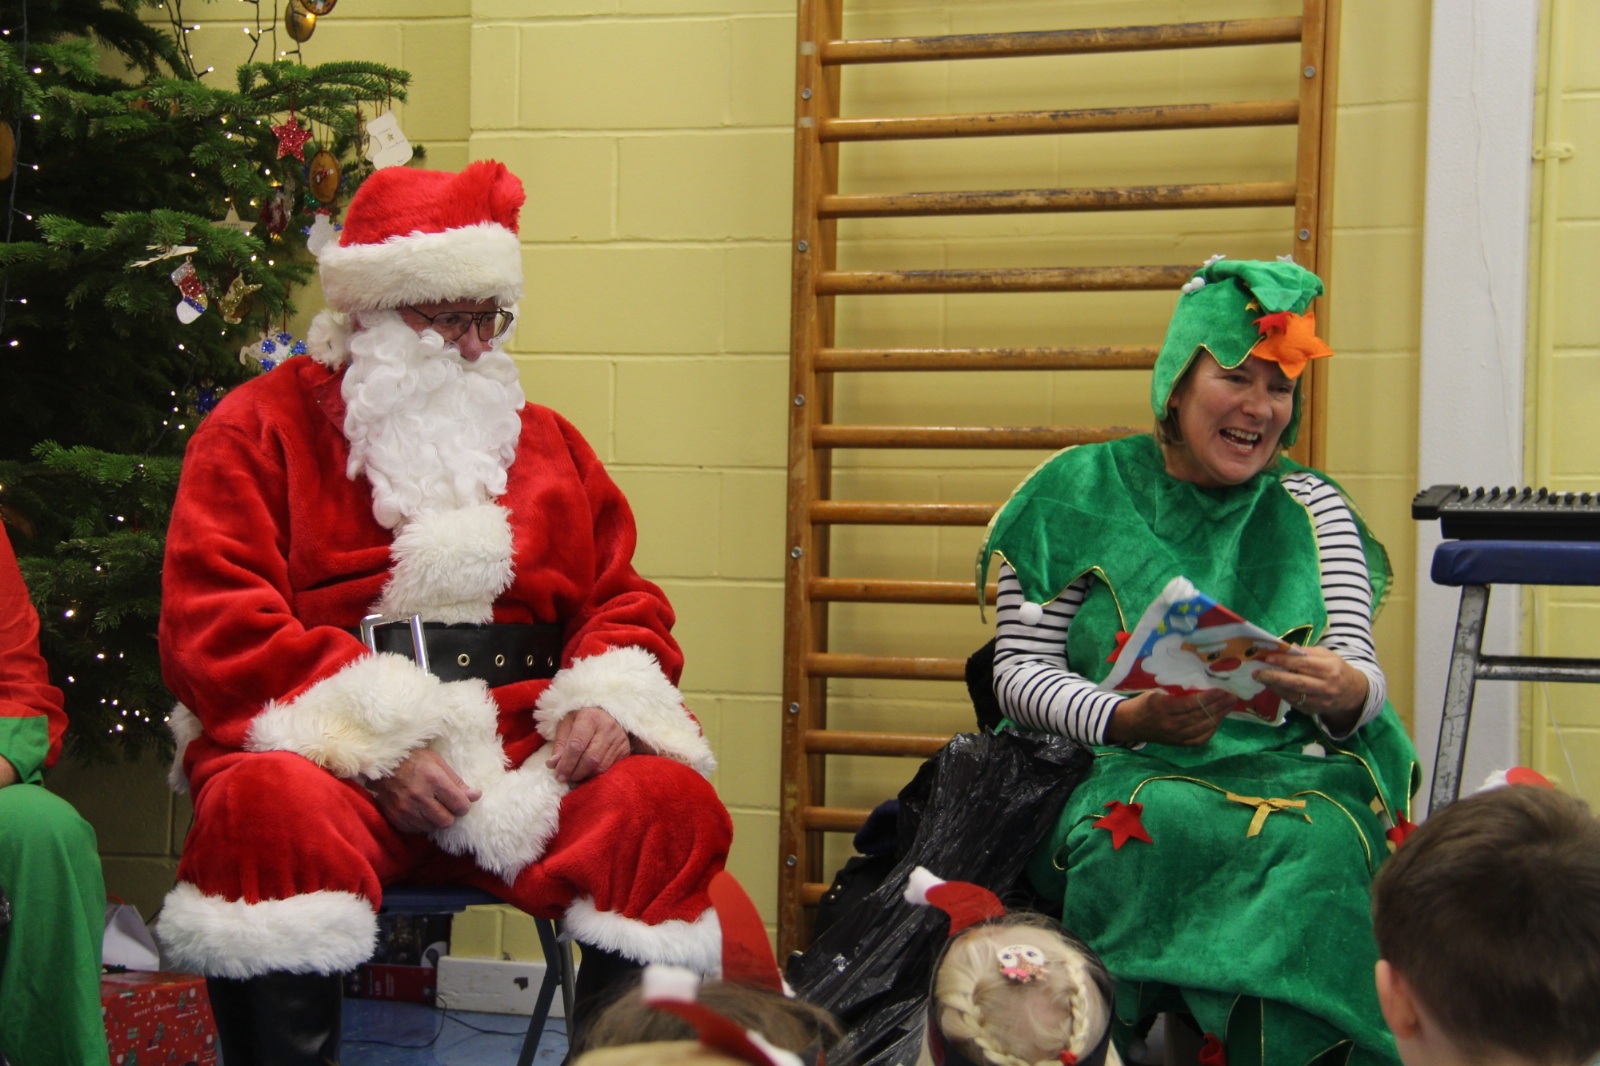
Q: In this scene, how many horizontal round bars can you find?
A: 12